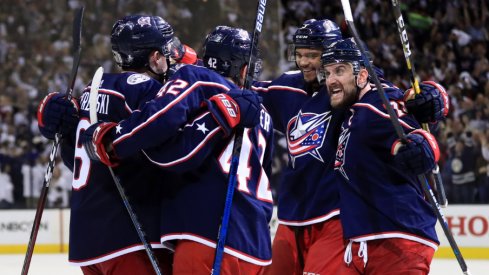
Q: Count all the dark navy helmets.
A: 4